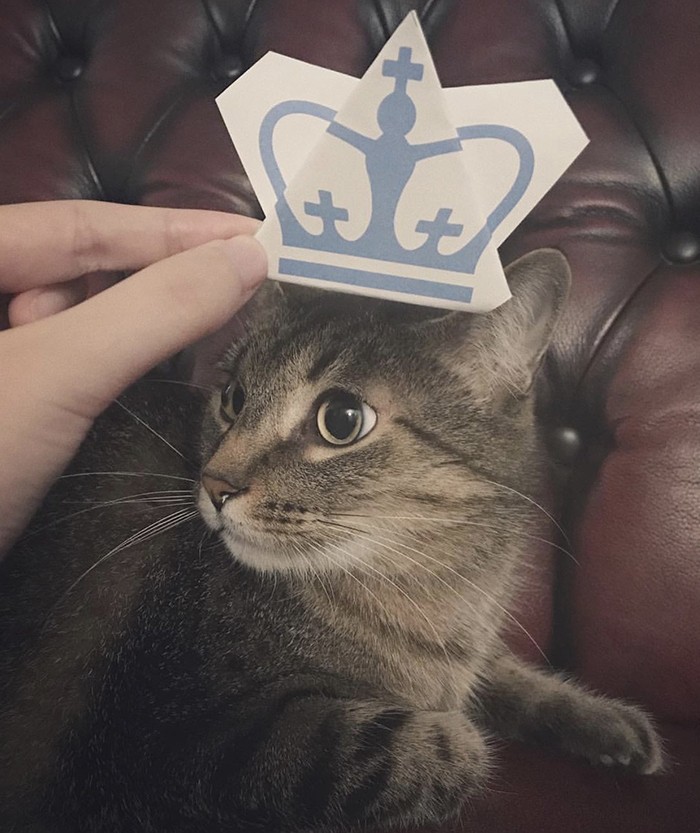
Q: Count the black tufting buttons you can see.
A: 5